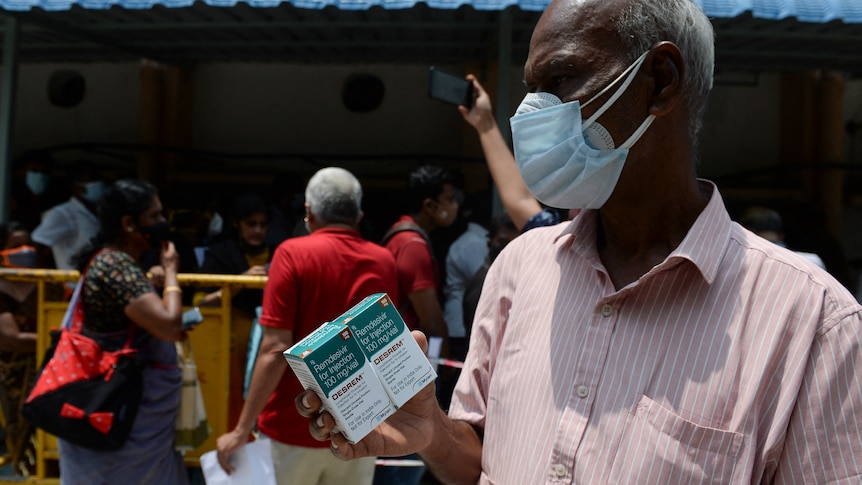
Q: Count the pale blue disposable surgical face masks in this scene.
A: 3